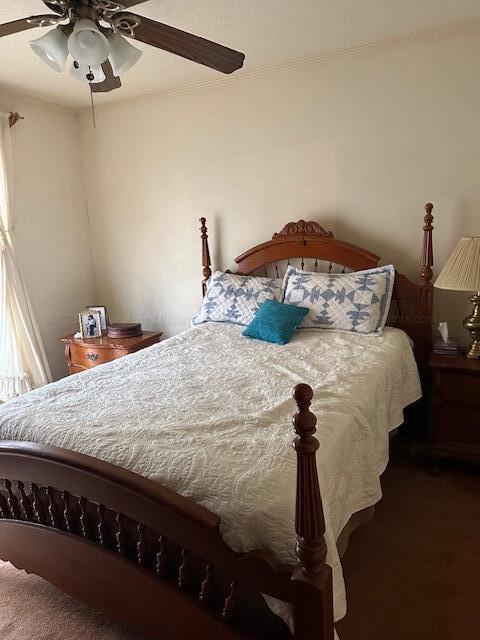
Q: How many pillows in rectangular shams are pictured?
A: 2